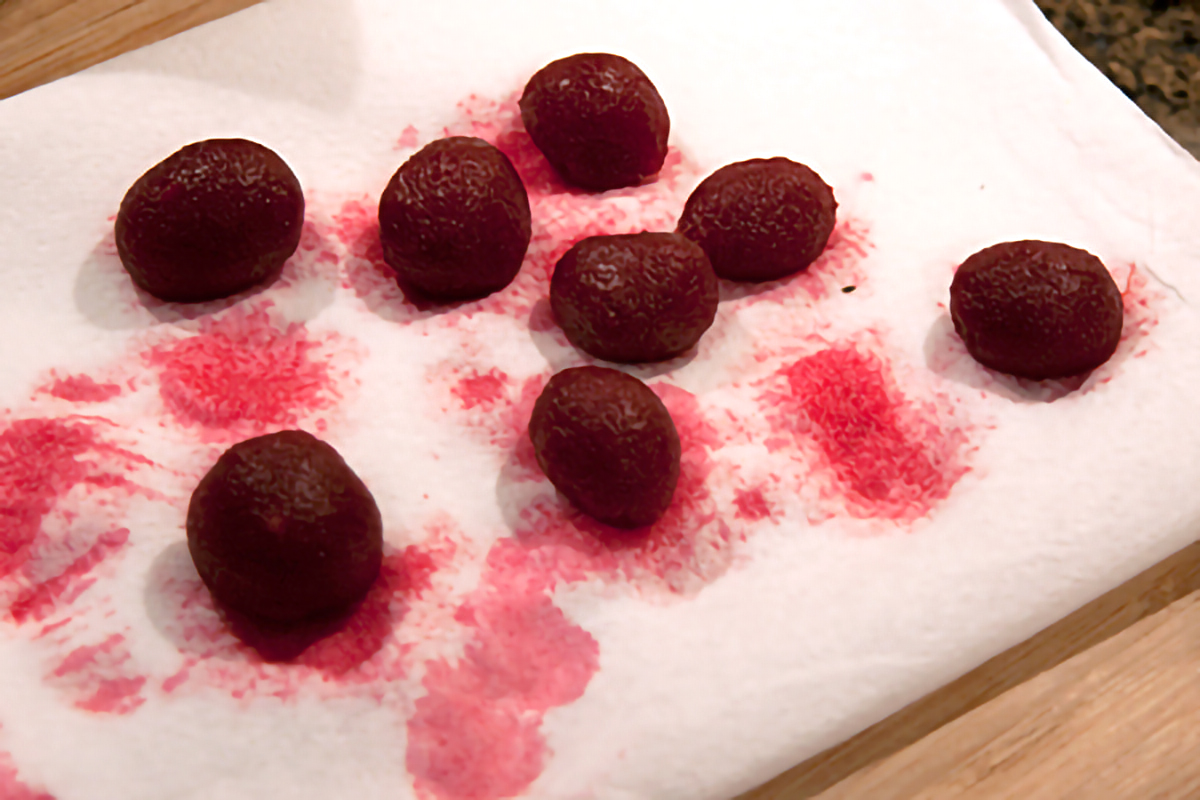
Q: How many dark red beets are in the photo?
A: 8